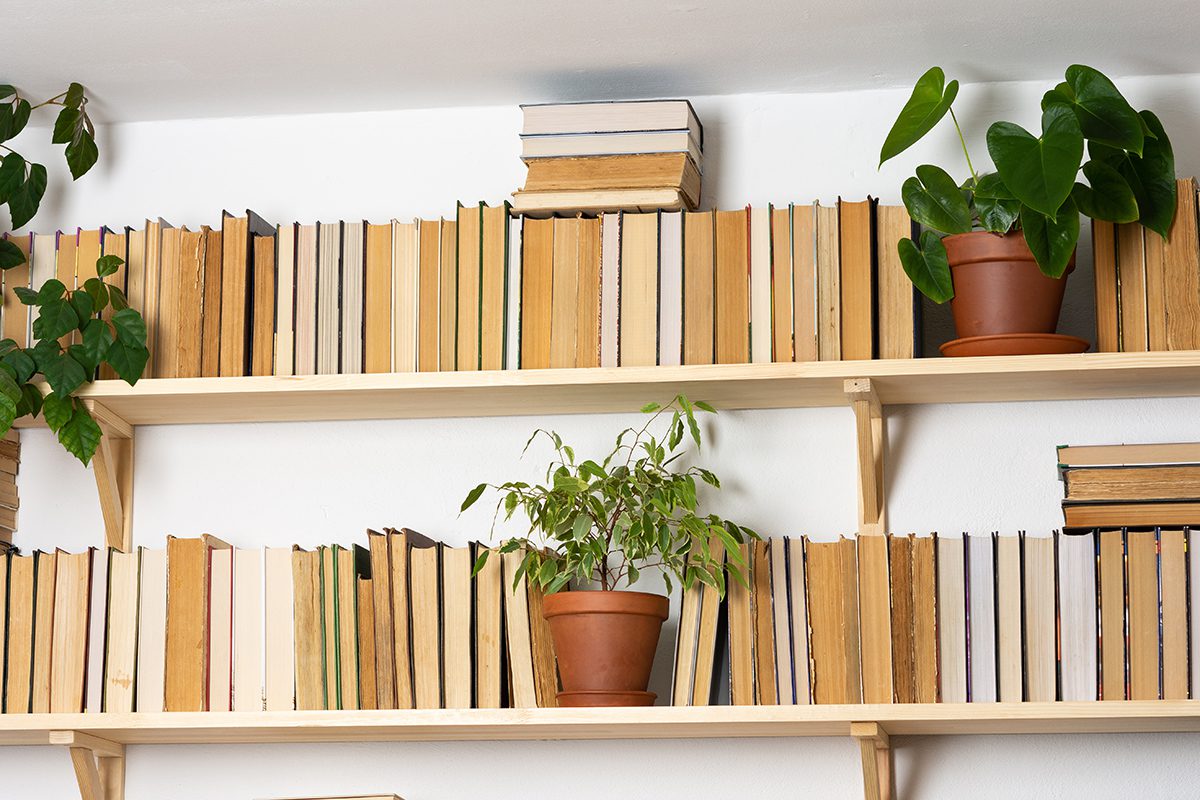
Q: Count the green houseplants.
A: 3